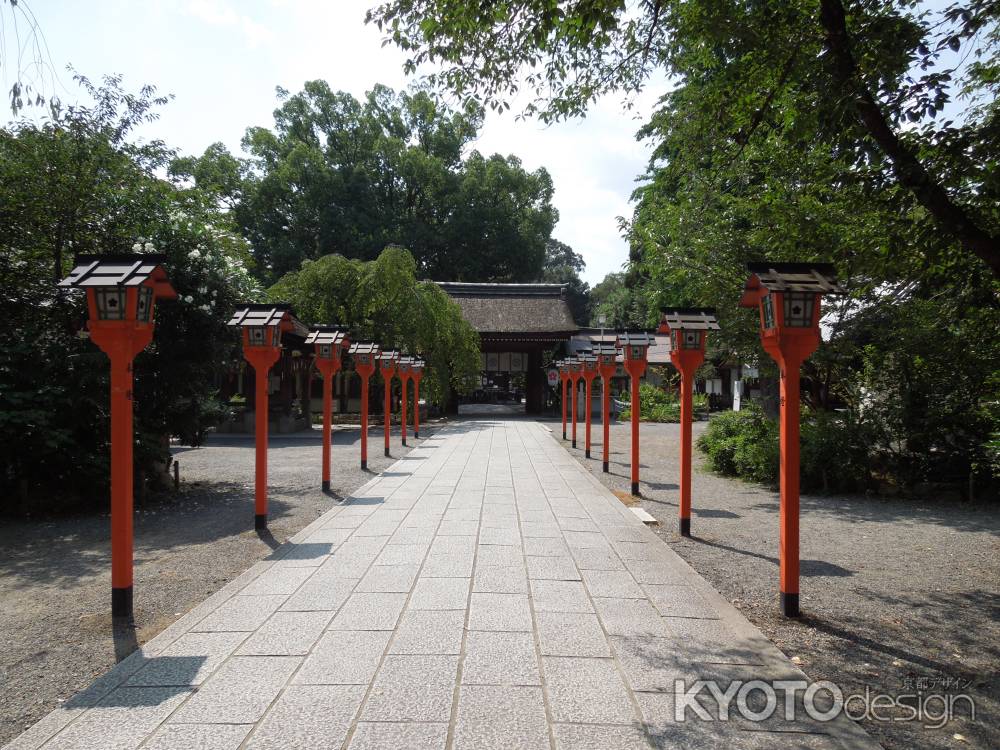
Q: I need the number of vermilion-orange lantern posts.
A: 14